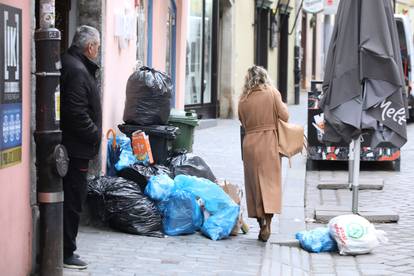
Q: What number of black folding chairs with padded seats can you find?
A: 0